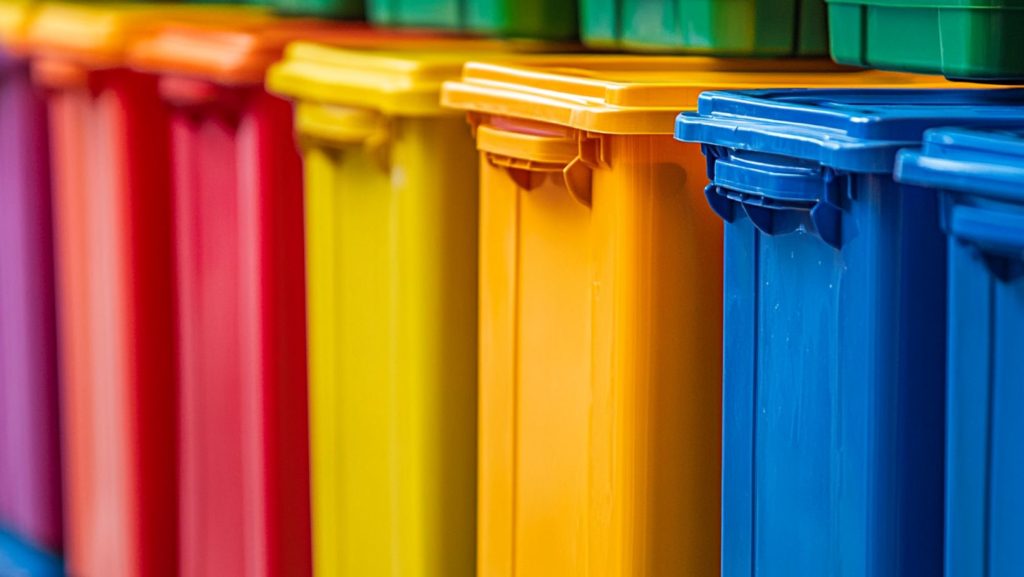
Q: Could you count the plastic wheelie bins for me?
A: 7